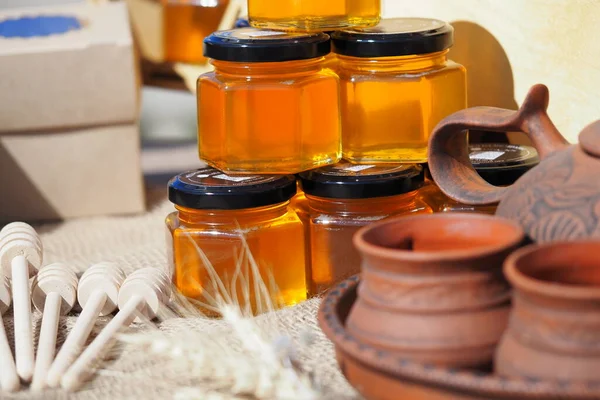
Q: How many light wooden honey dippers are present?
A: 5